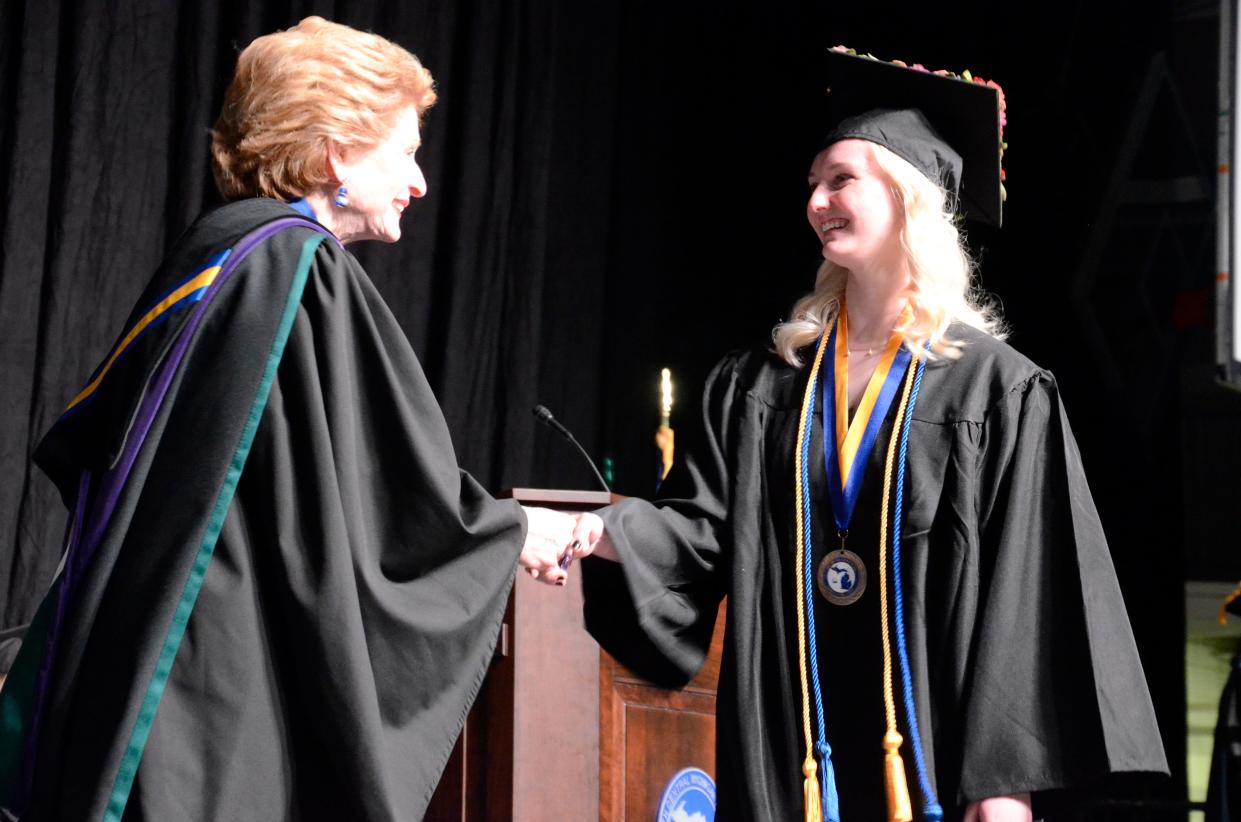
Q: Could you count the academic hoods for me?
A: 1